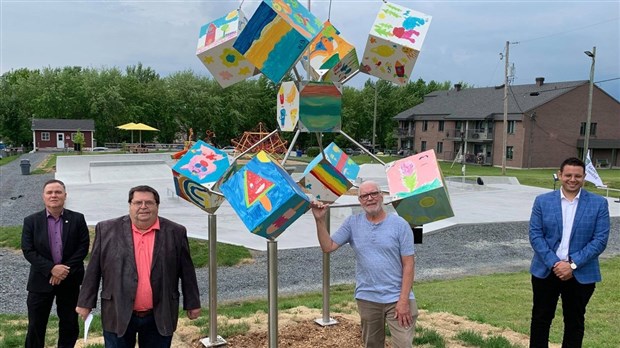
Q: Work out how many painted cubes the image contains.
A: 9